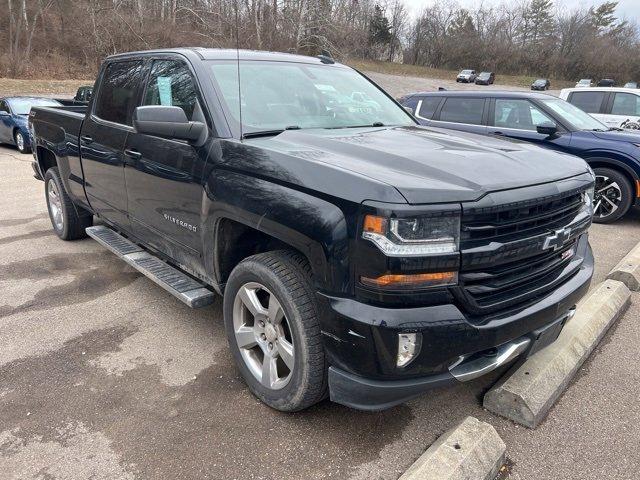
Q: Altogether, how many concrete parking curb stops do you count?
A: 3